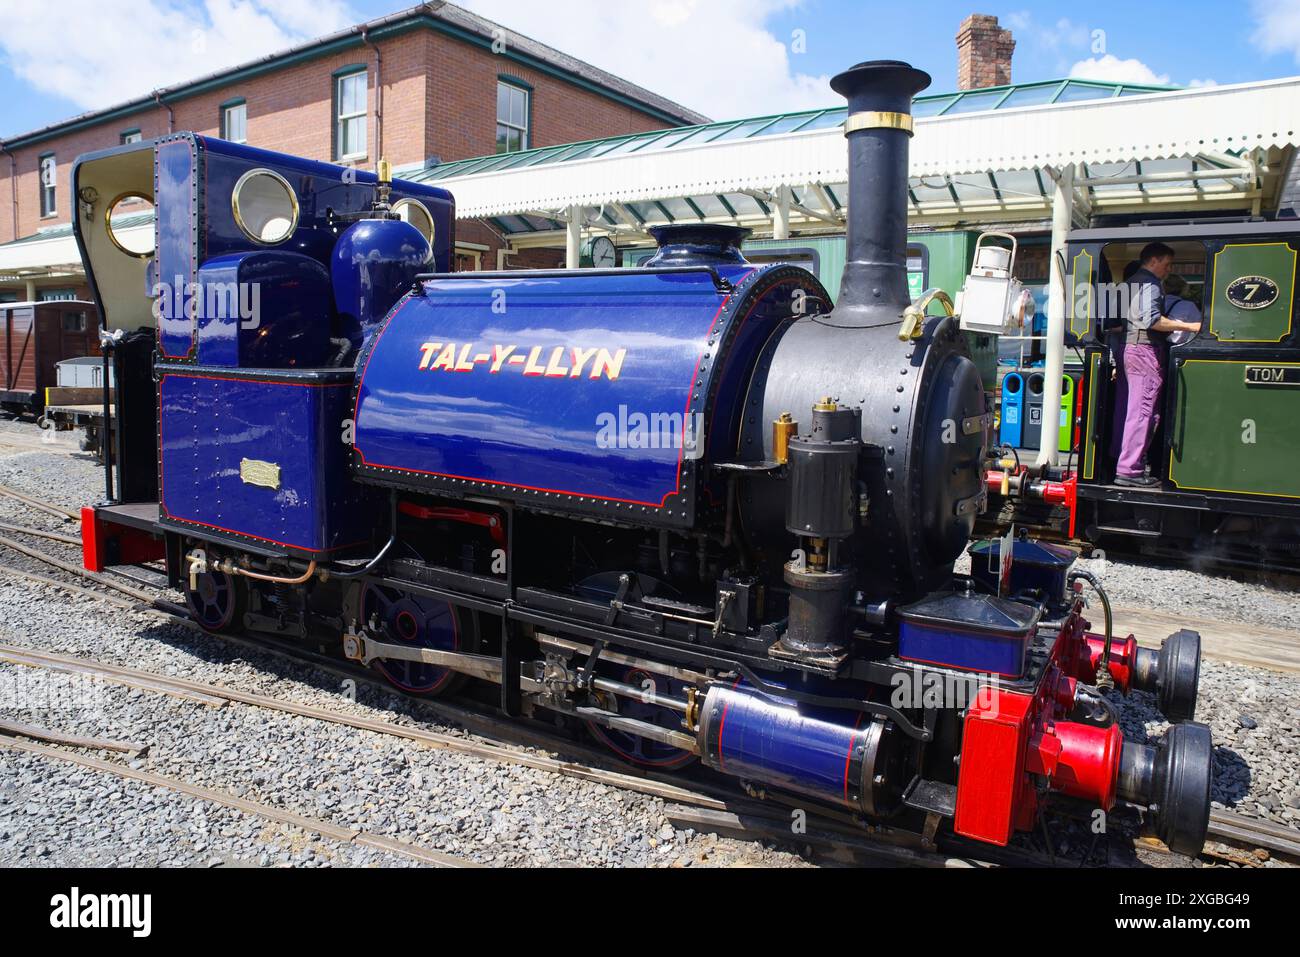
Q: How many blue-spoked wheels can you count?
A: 3